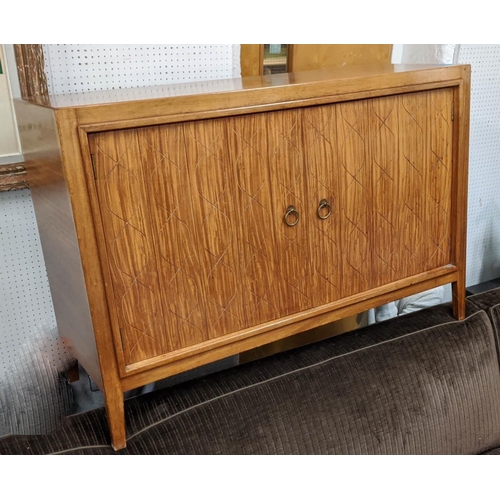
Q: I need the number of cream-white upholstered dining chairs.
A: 0